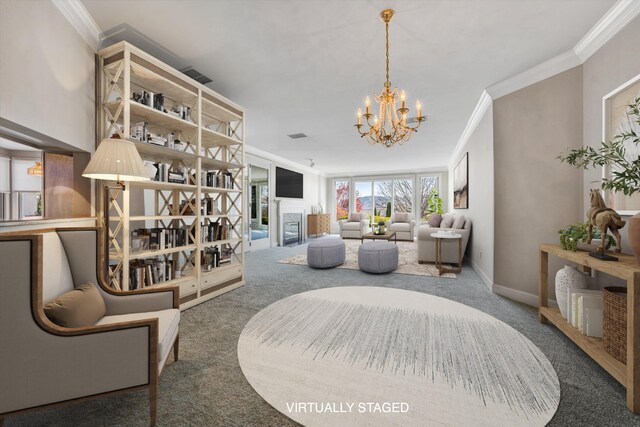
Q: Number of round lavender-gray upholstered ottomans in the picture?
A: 2